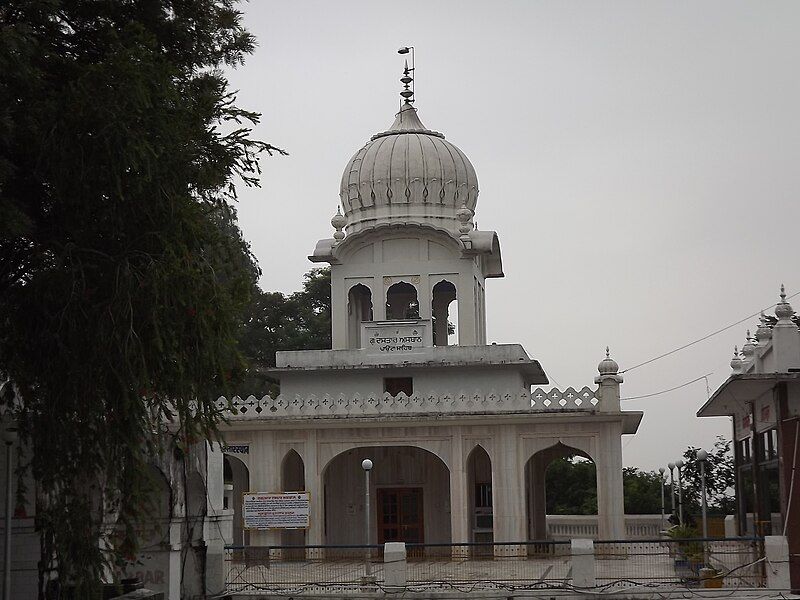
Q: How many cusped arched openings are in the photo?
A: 3